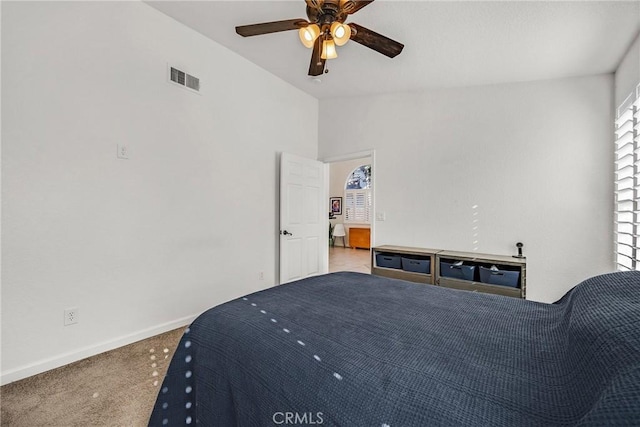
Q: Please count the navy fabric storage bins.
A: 4